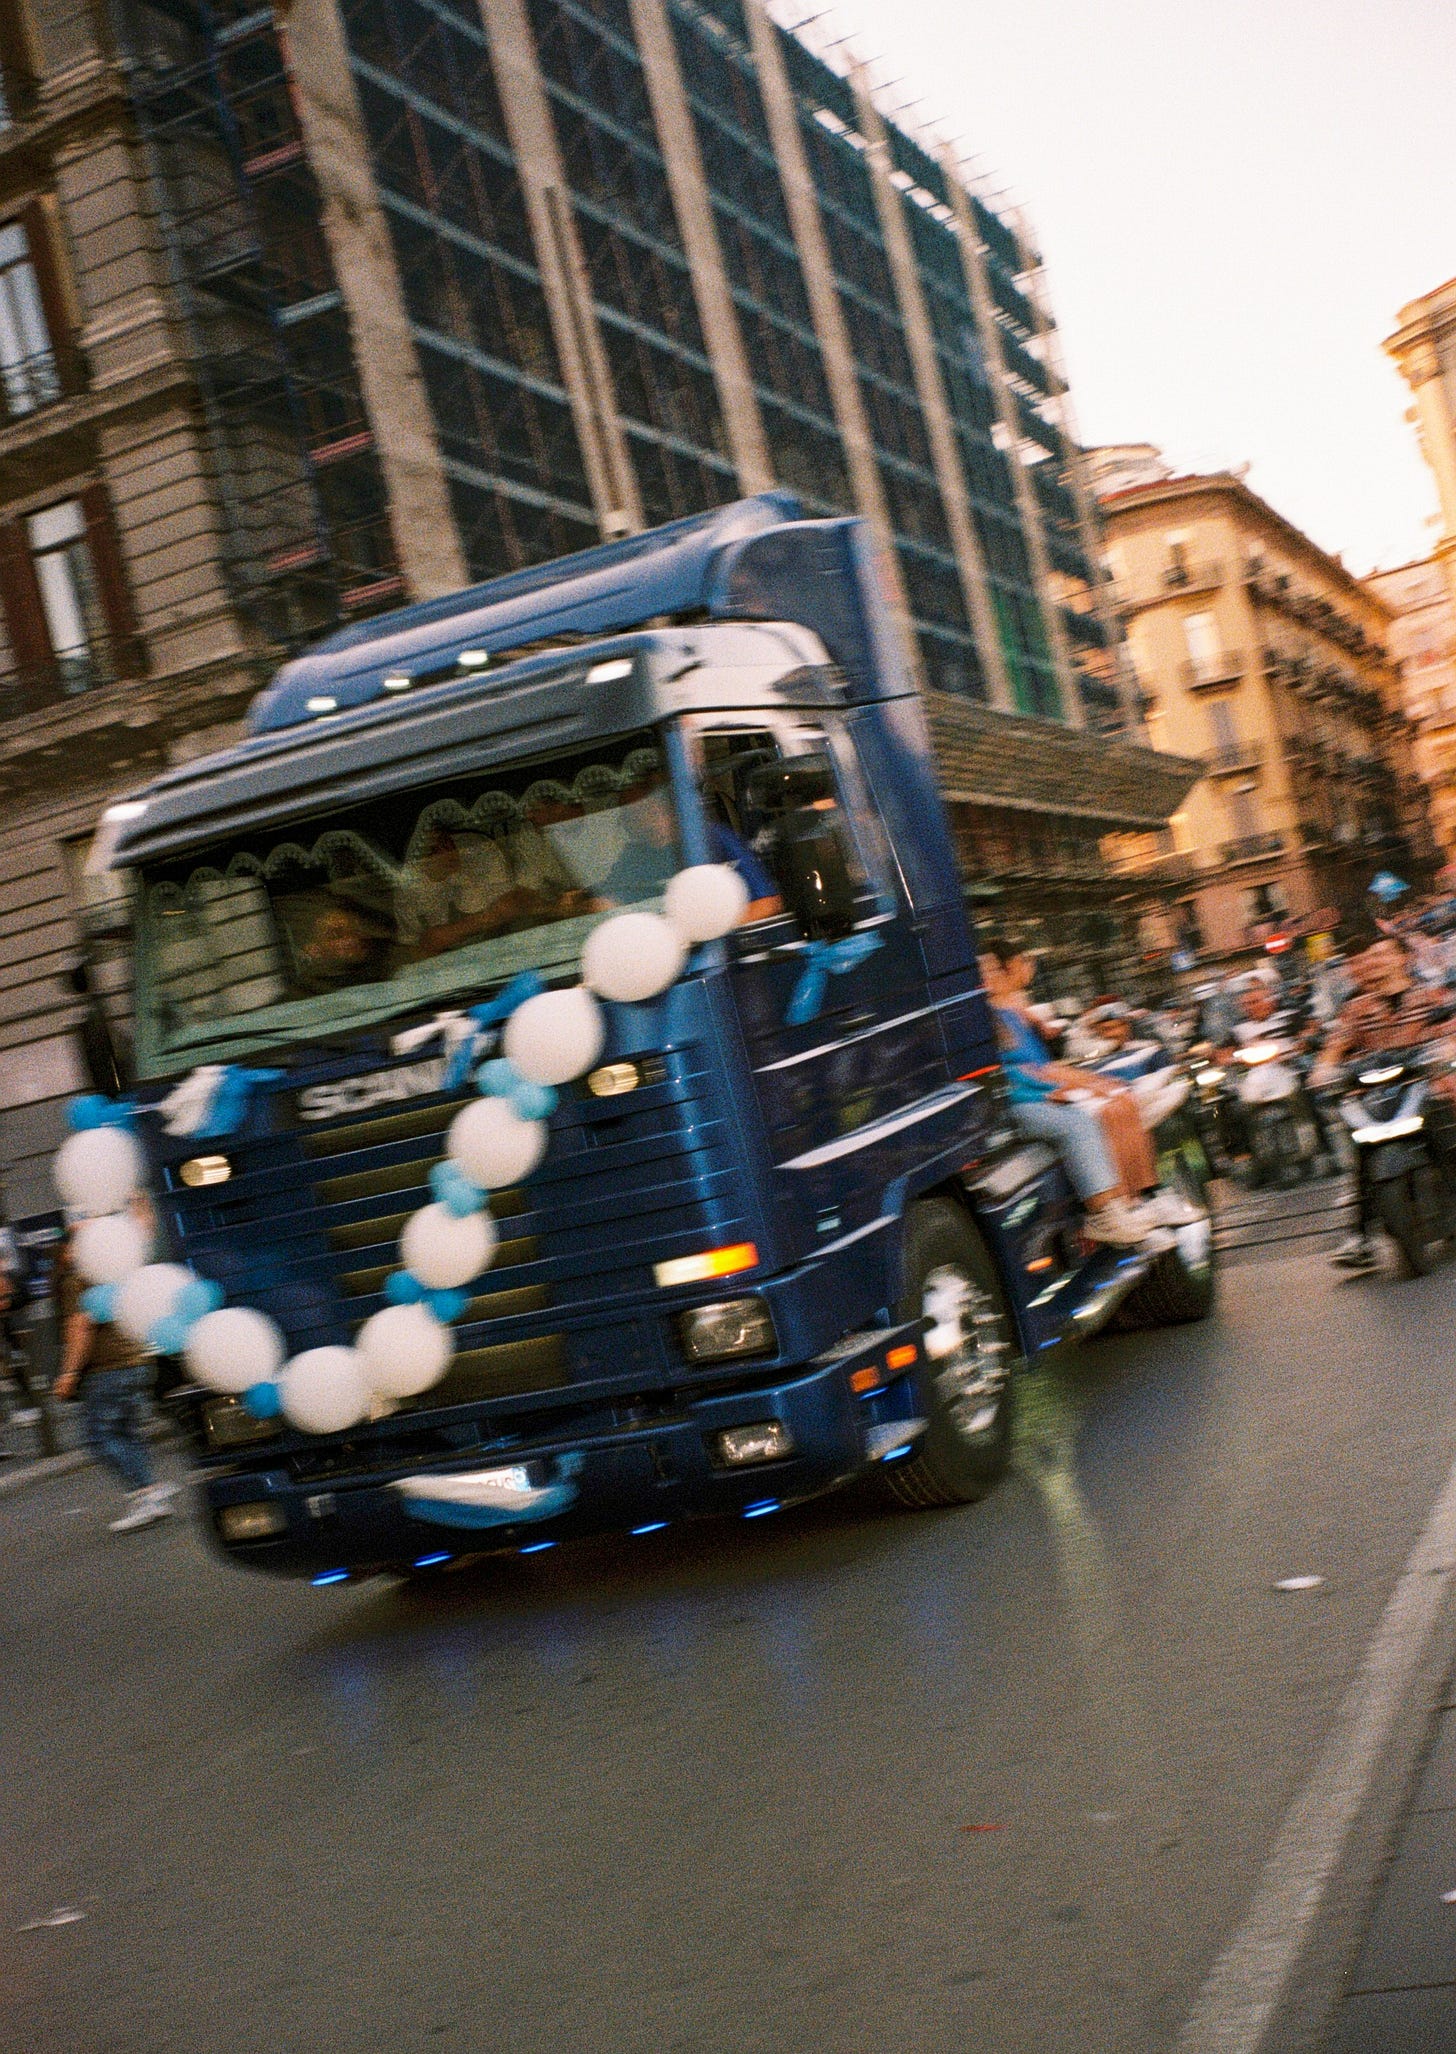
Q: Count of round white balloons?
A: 11